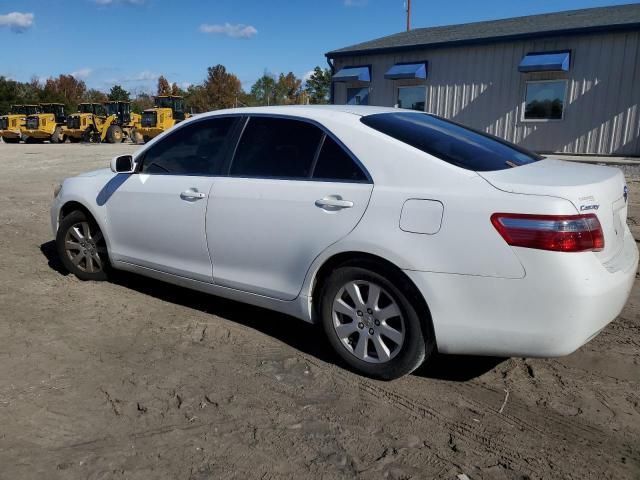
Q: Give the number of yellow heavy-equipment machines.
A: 5